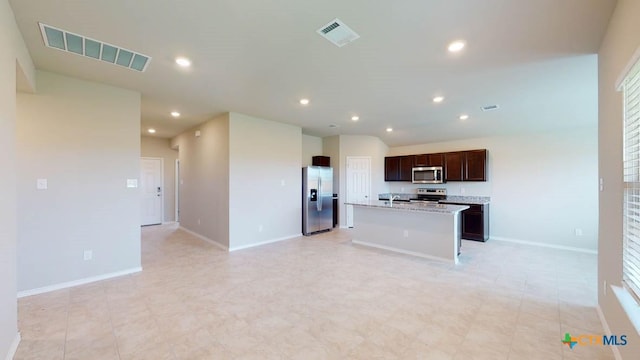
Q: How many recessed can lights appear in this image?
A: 9